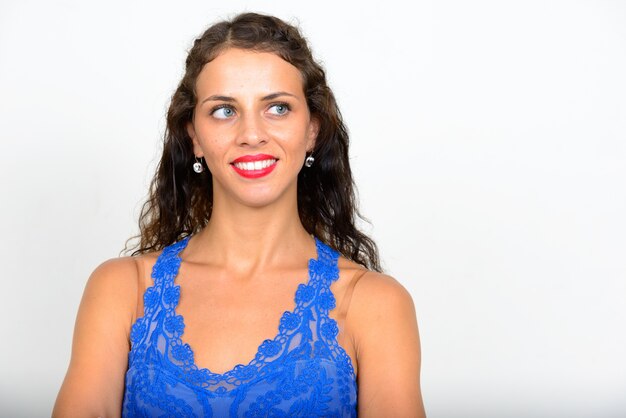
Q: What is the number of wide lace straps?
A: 2